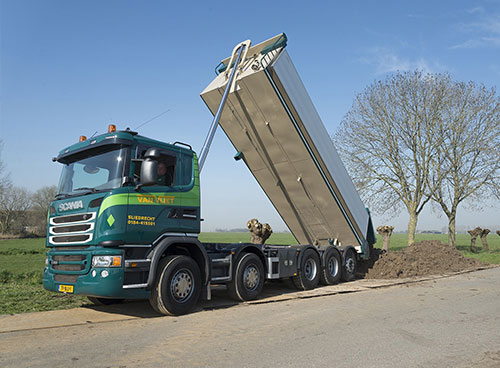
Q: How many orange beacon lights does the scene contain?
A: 2